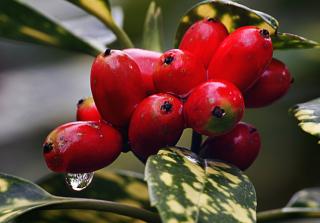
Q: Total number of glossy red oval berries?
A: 11